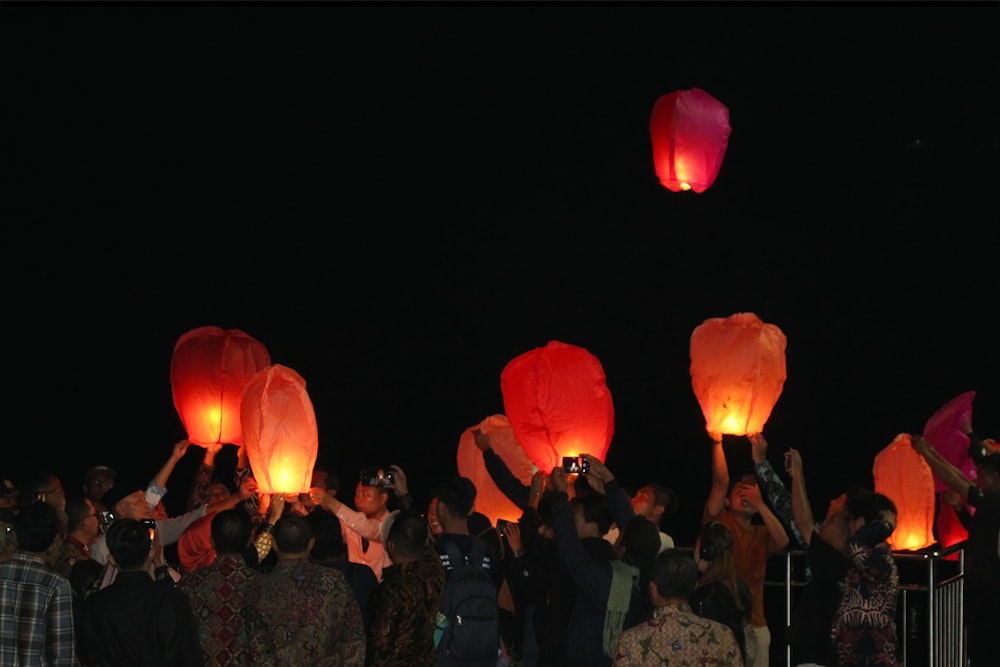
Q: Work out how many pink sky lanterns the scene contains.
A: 2